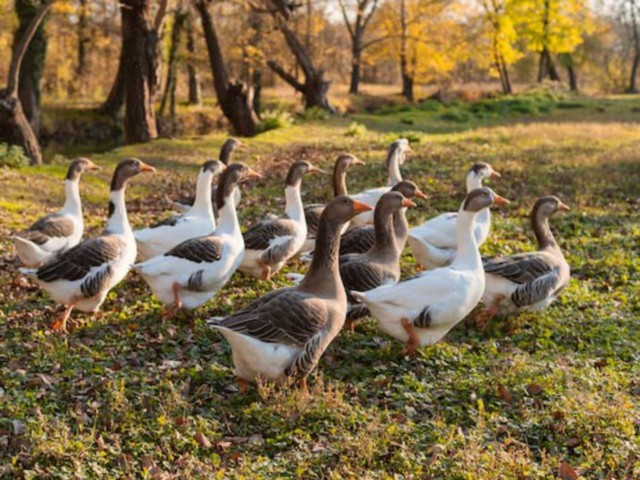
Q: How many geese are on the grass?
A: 14